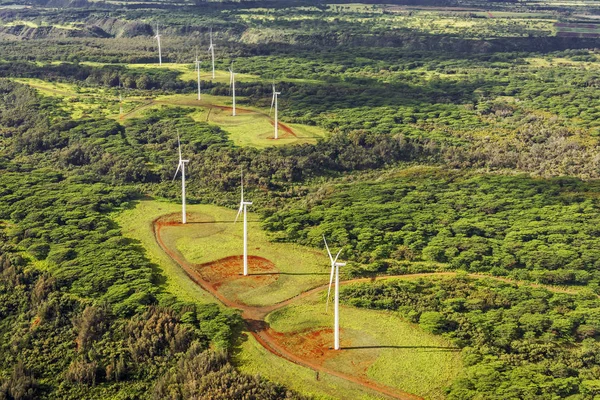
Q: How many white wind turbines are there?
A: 8